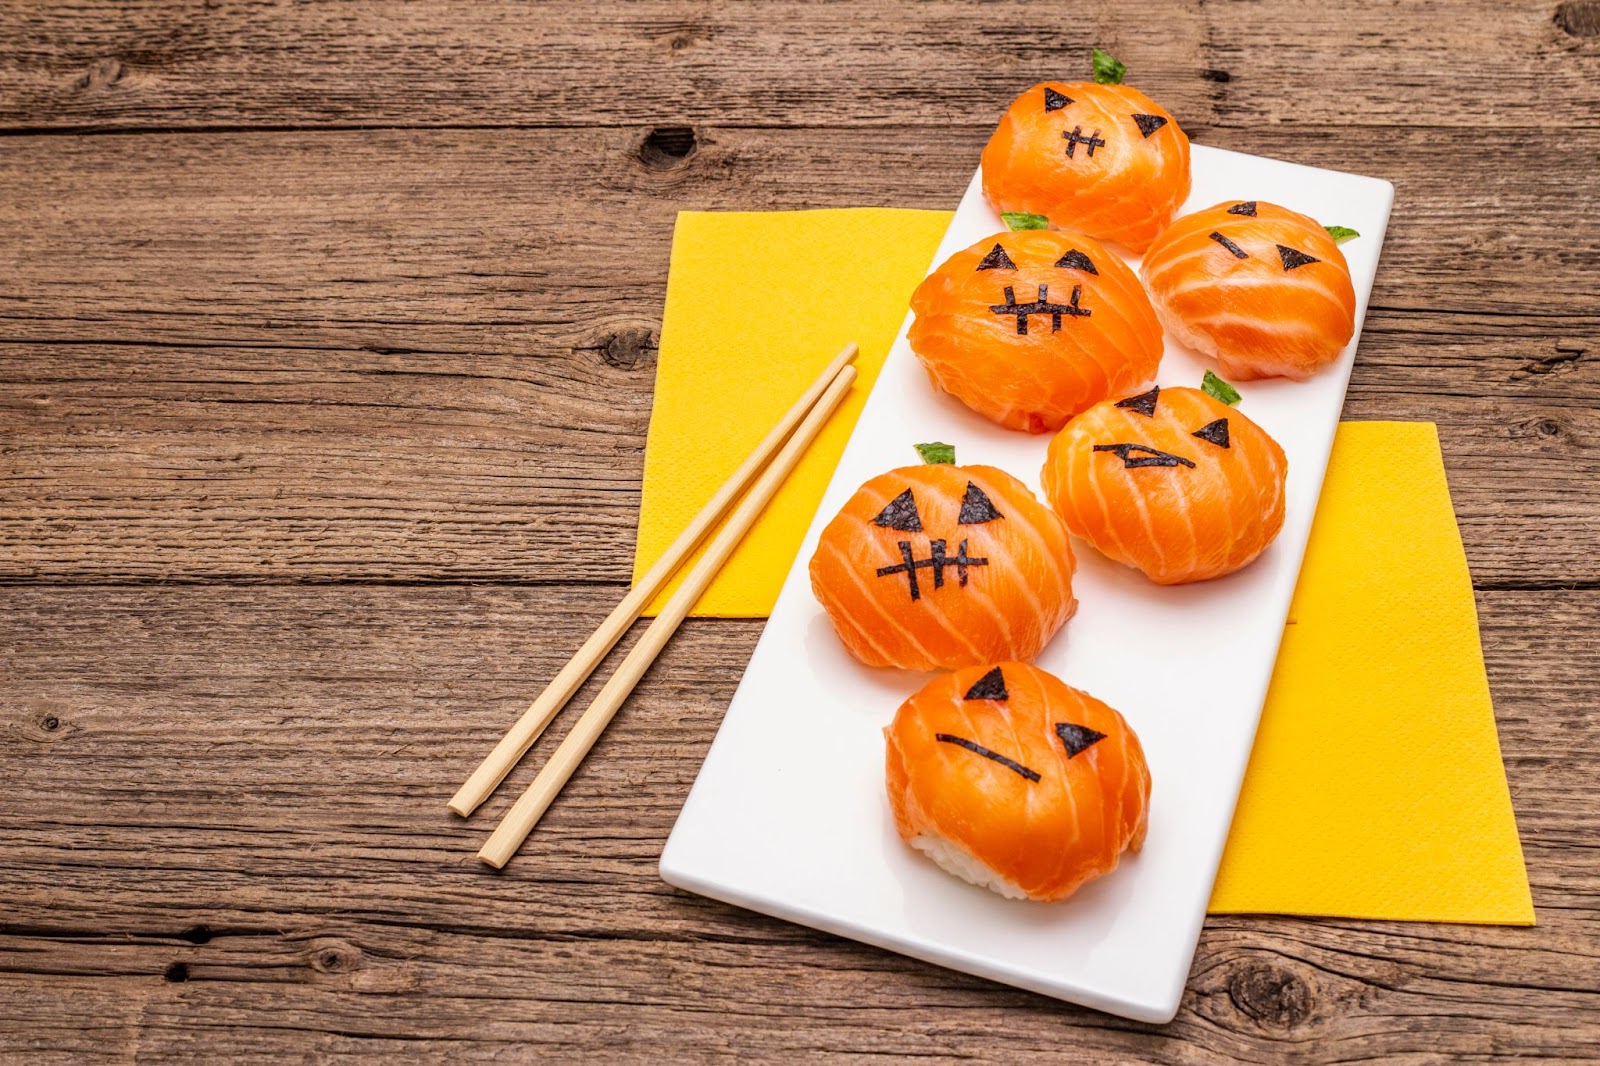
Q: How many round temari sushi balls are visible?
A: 6